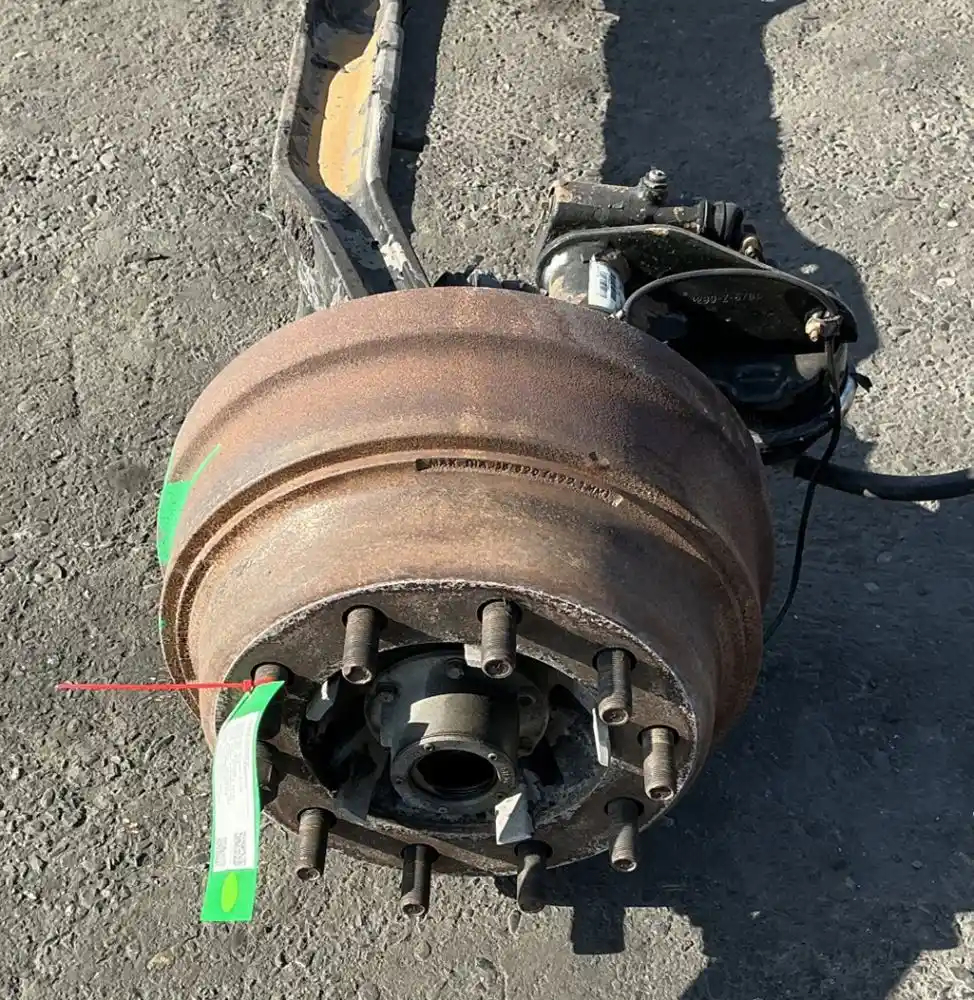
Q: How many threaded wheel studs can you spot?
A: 10